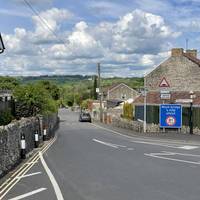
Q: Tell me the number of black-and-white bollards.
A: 3